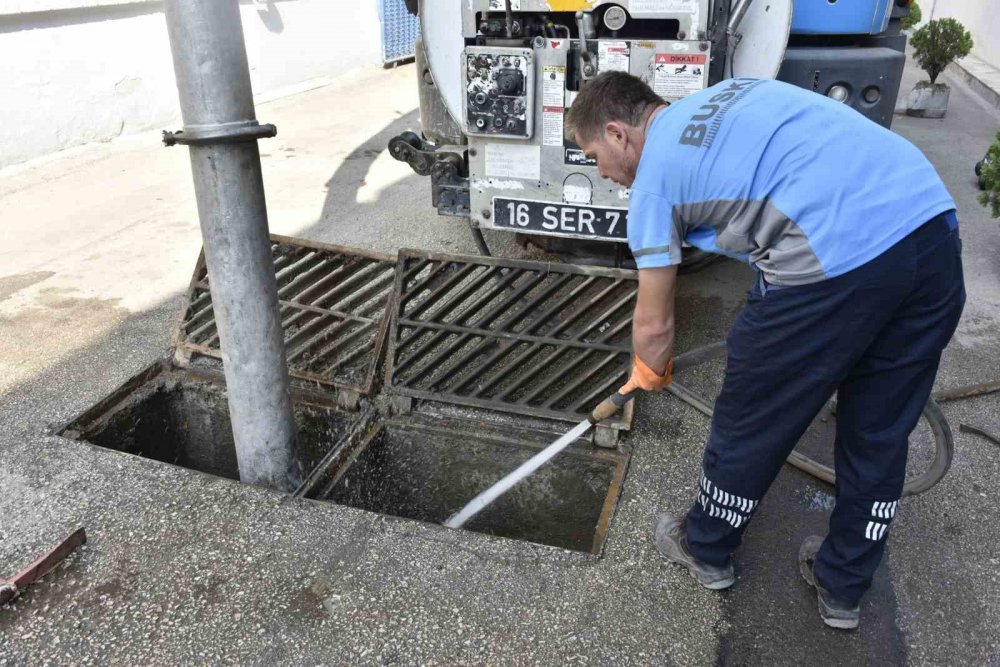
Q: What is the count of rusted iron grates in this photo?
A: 2